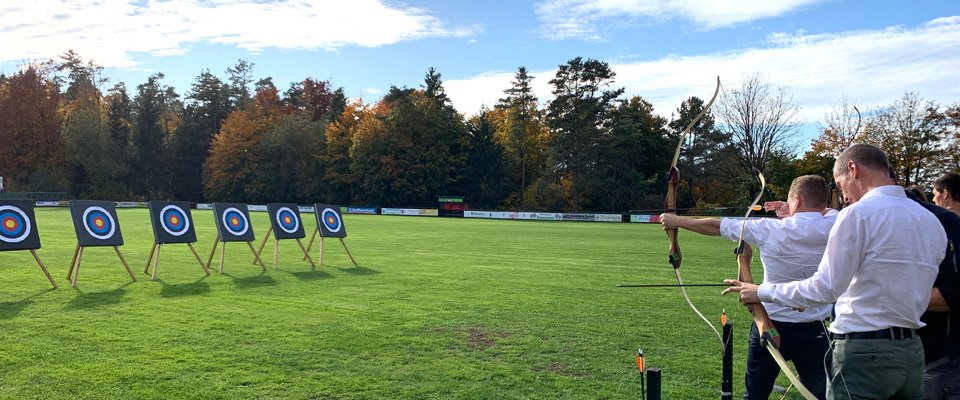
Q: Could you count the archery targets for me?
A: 6